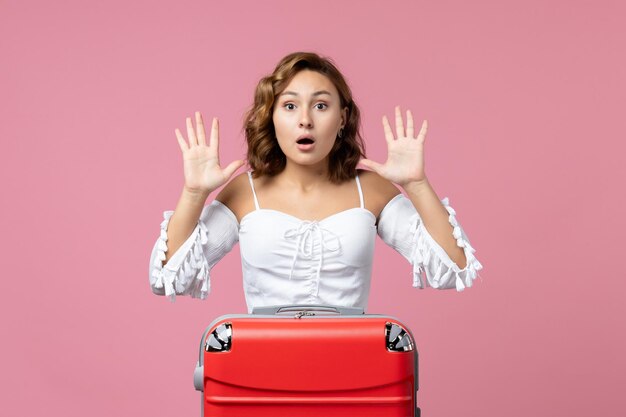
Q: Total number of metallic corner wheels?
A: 2